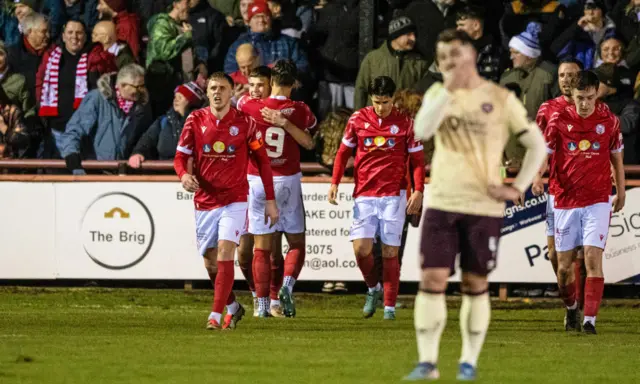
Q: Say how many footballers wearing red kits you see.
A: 6